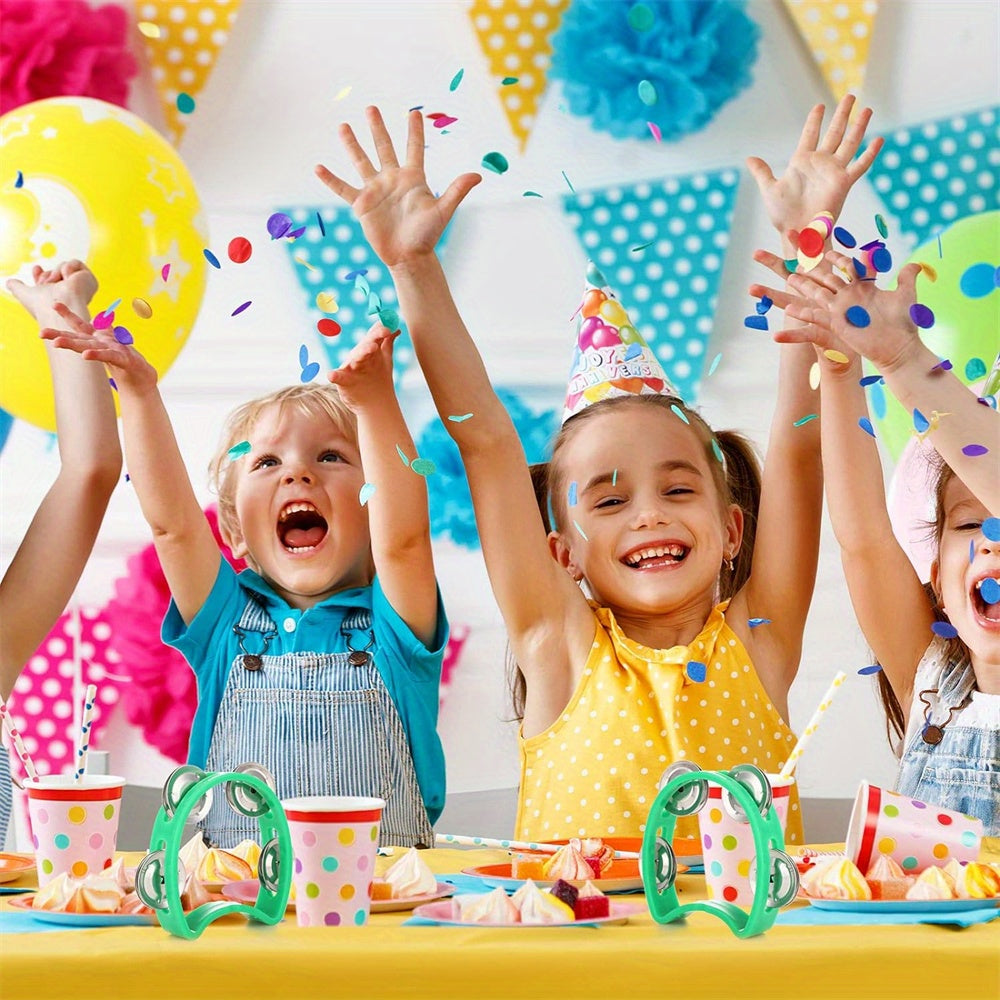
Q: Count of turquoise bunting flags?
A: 3